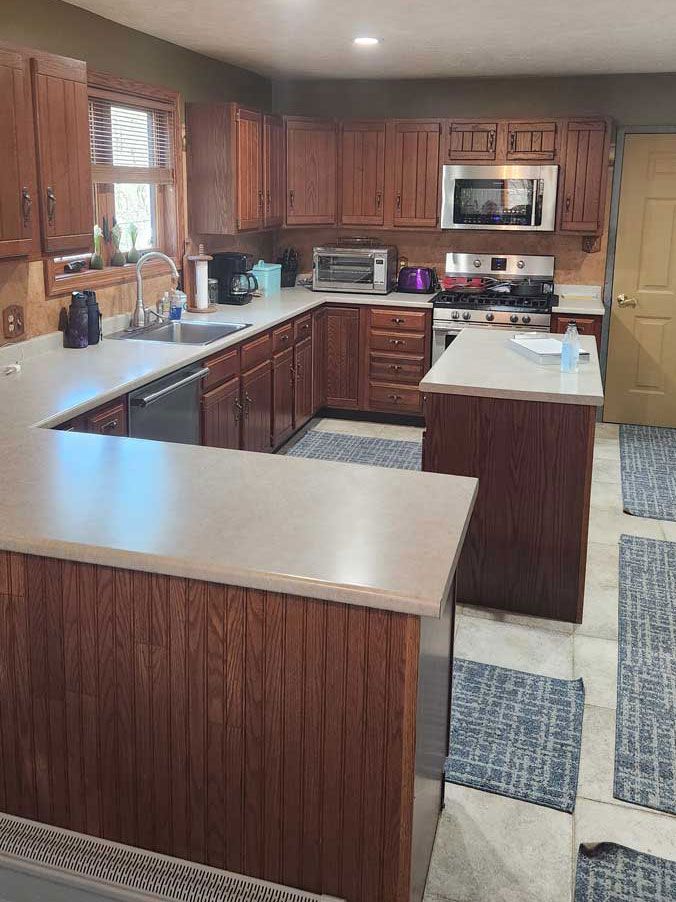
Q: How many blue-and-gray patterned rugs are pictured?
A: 5